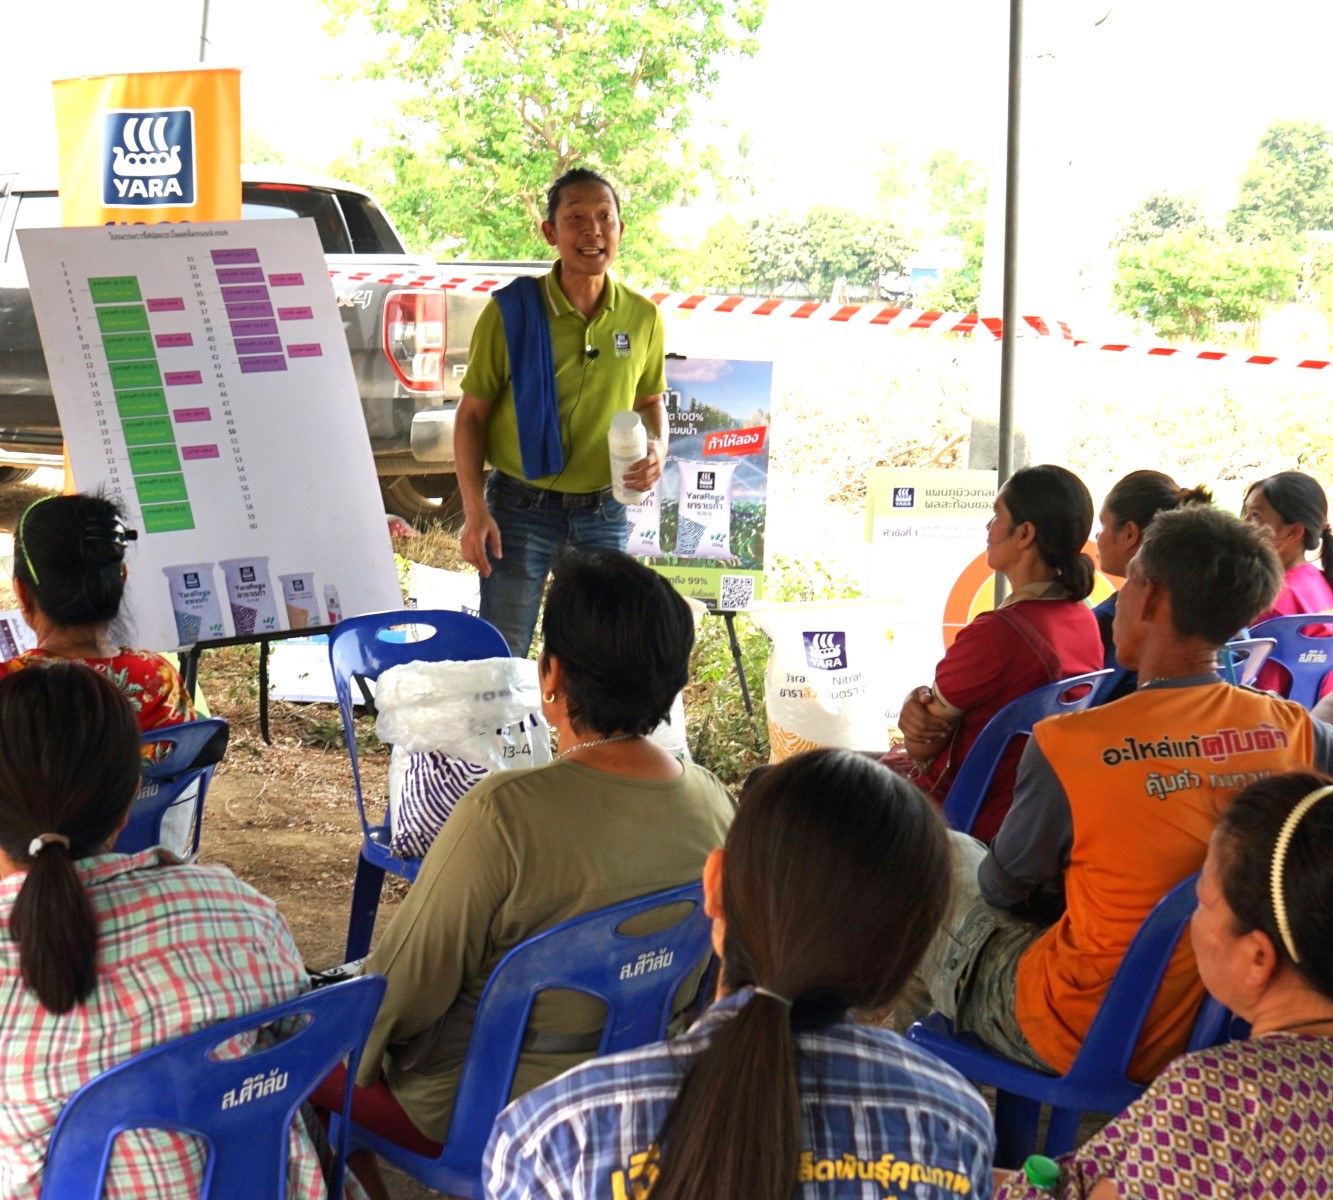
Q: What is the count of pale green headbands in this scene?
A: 1